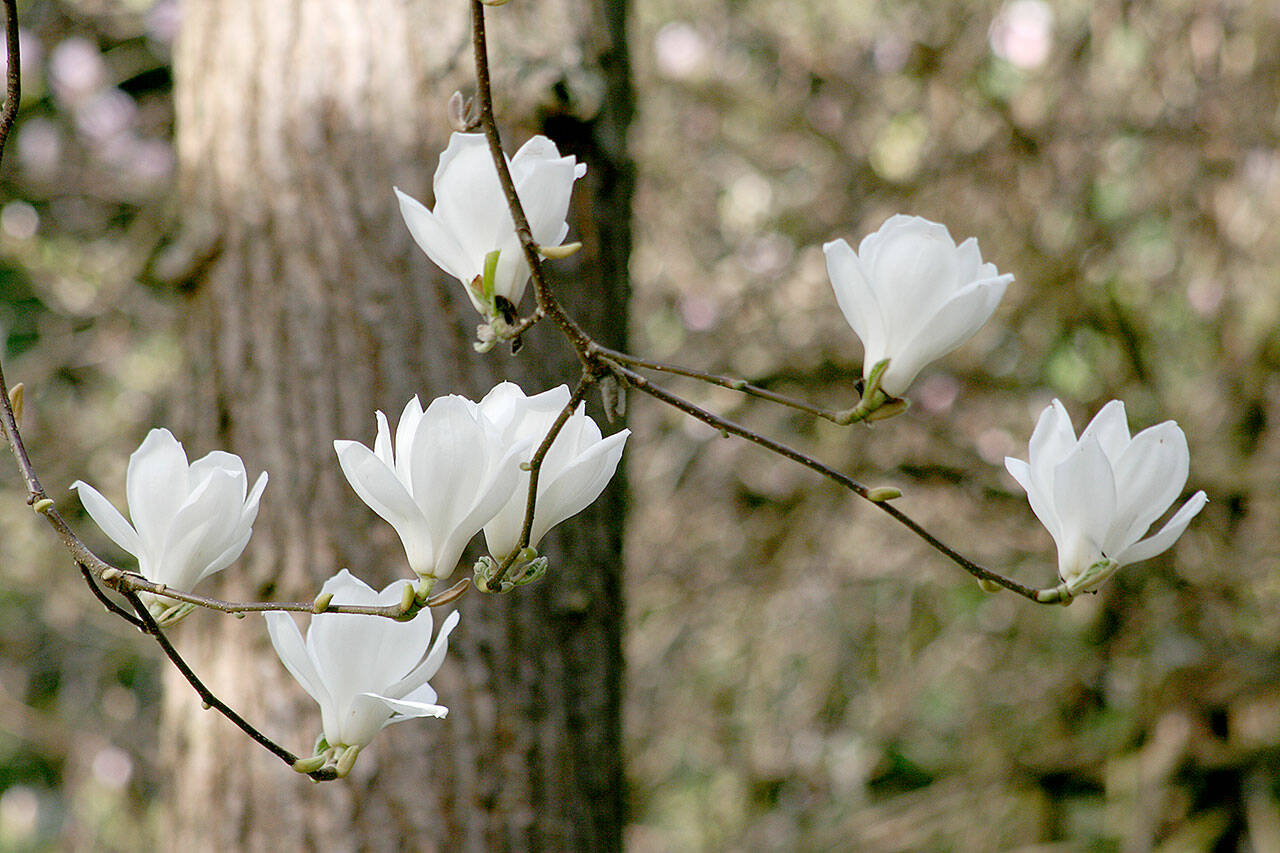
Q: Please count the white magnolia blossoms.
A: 7